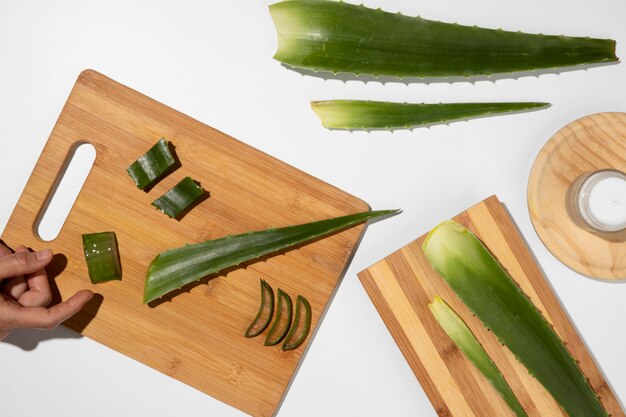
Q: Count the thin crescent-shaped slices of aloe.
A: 3